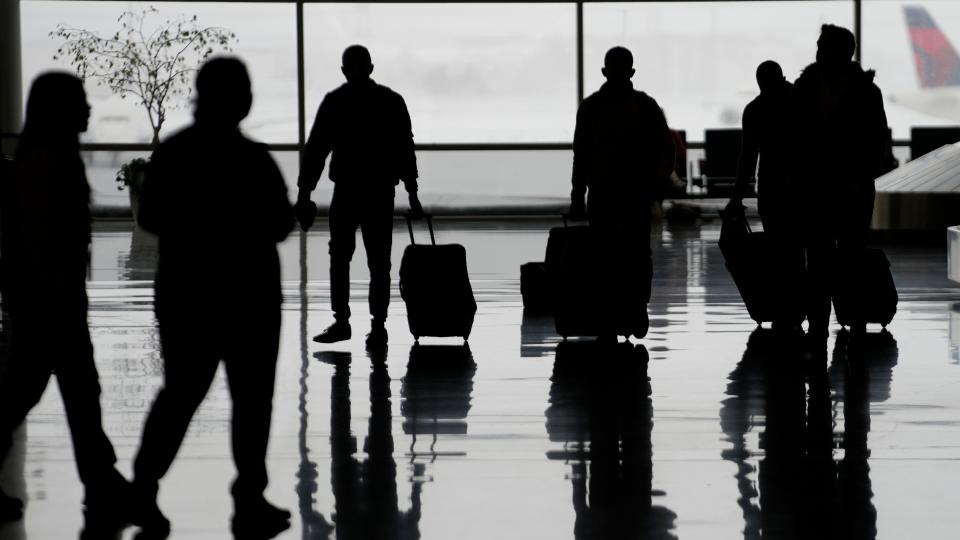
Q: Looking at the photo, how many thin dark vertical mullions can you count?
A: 3